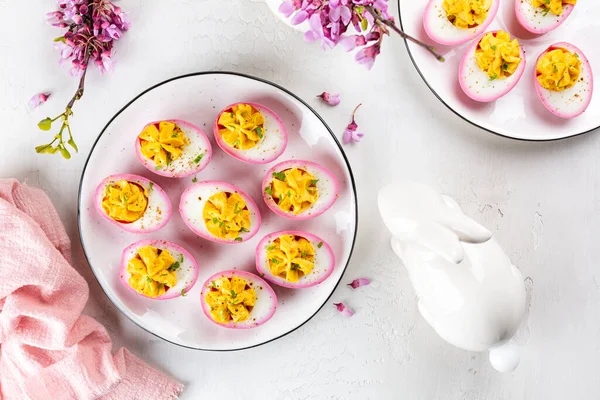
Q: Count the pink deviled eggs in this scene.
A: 12